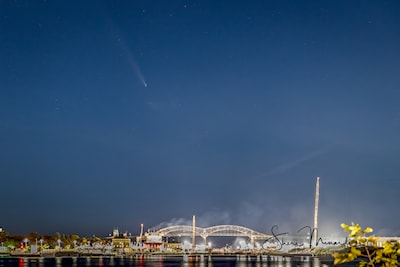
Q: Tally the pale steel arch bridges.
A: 1